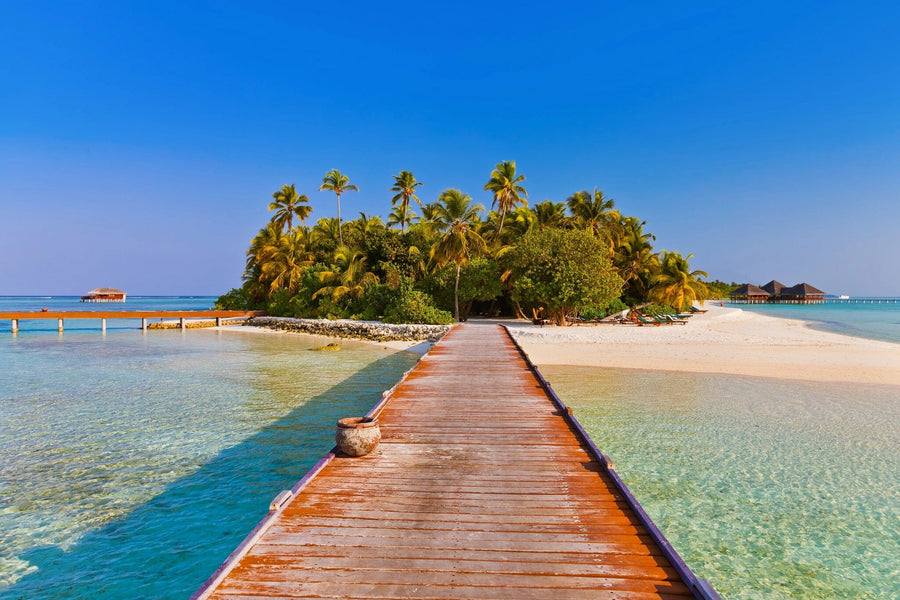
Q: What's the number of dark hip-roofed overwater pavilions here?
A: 3